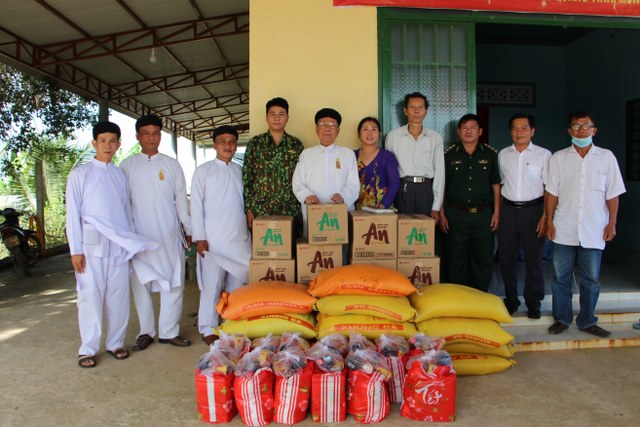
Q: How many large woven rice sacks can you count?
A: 9